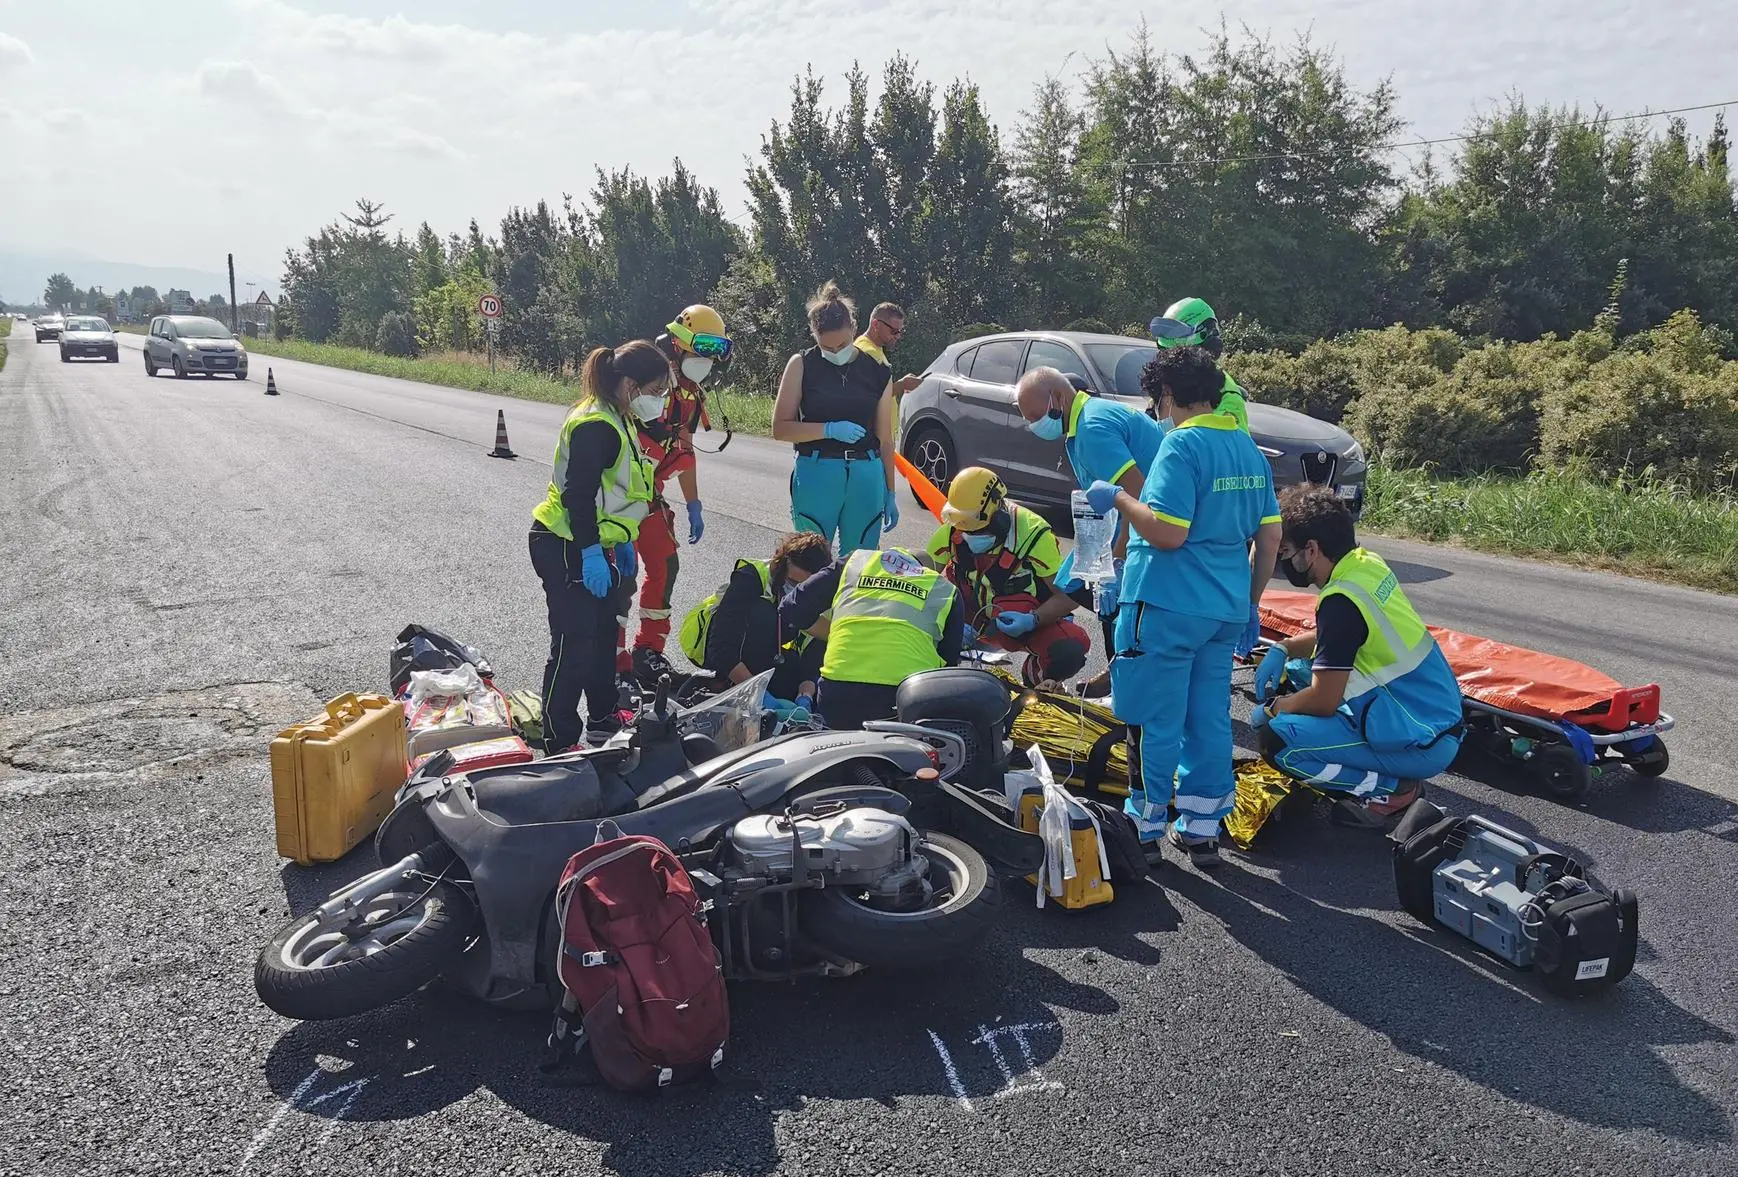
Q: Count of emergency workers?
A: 10